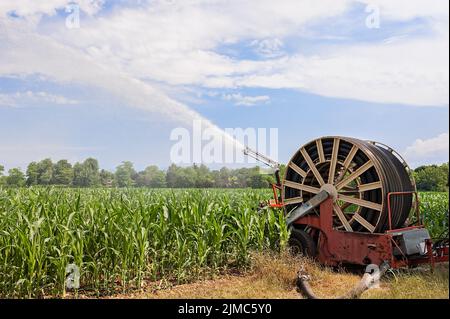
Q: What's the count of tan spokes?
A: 12